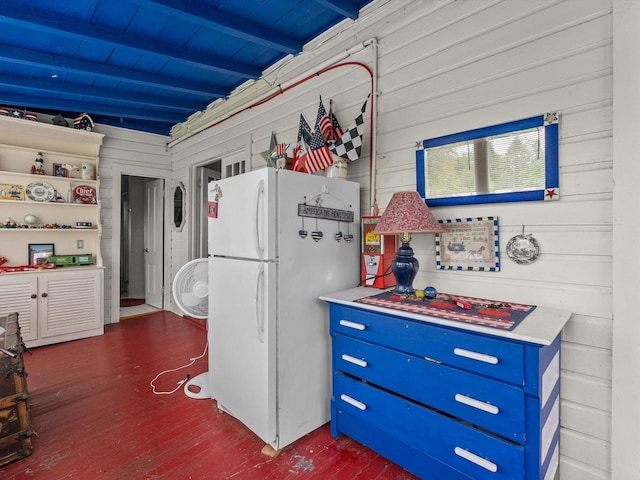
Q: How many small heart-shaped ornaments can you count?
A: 4